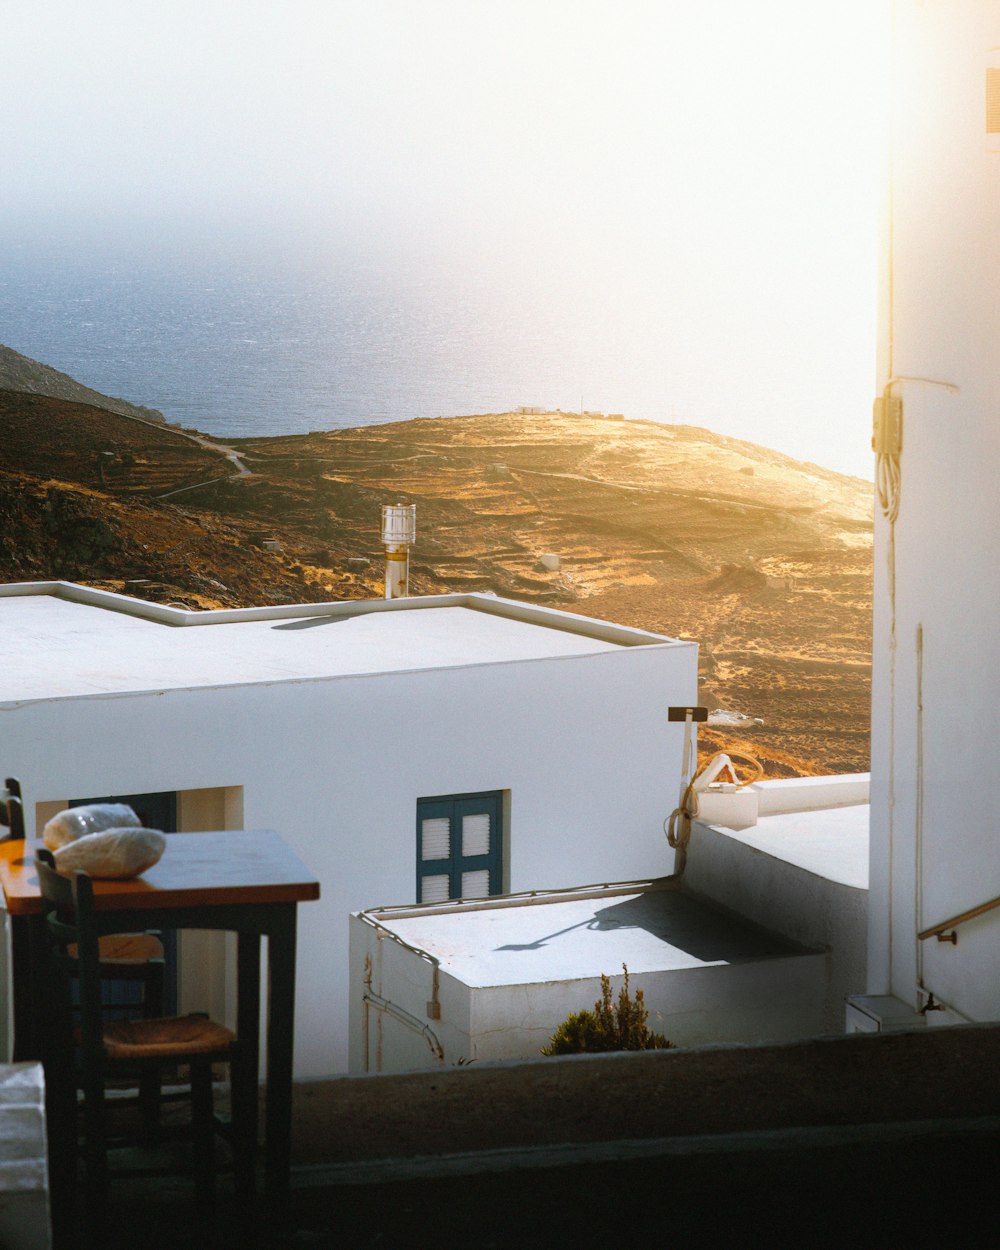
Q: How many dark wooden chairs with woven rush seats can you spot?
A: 2